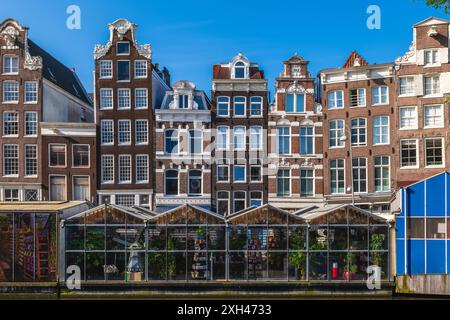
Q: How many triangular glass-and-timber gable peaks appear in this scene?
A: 4